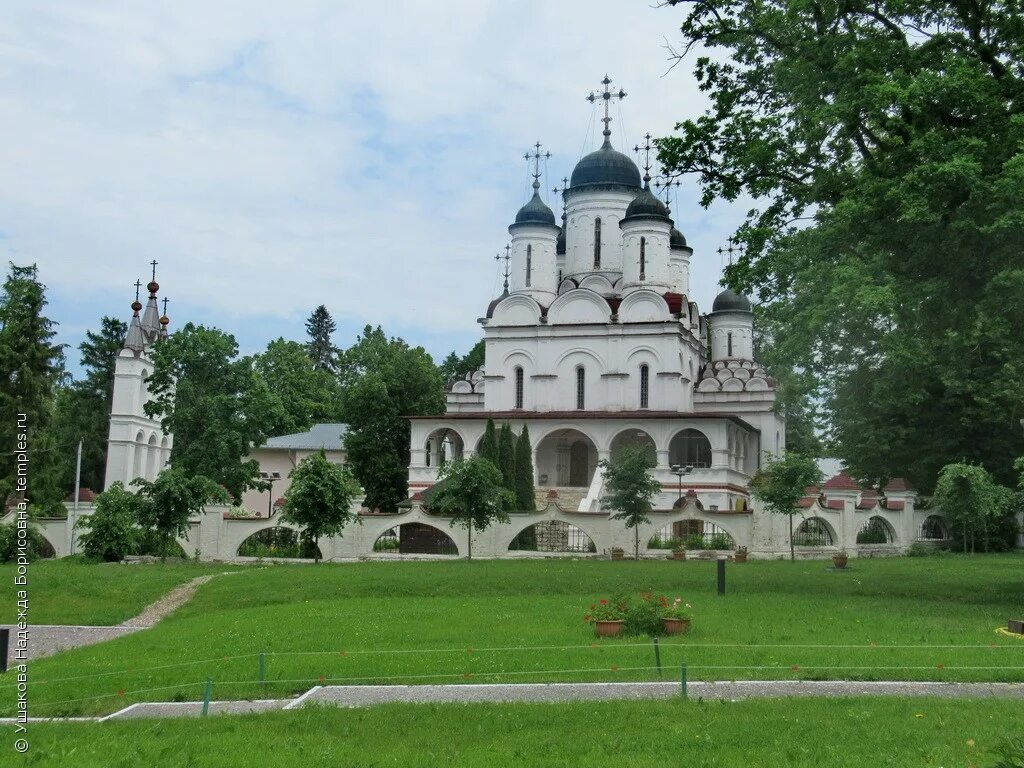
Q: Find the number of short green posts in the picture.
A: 4